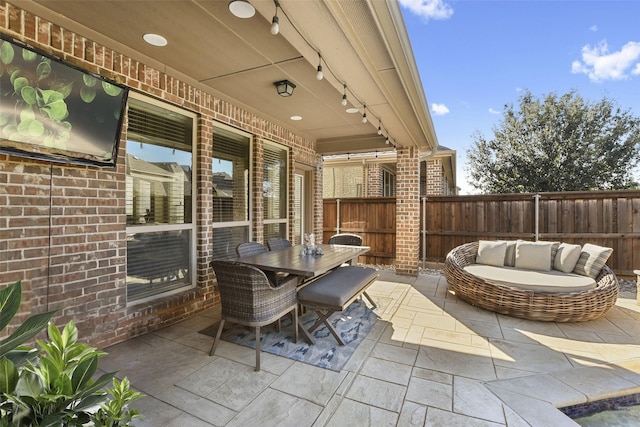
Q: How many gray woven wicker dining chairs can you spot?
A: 4